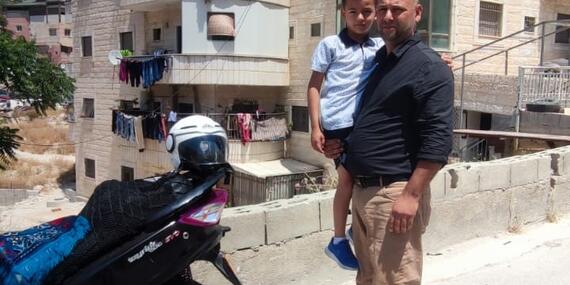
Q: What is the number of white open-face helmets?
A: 1